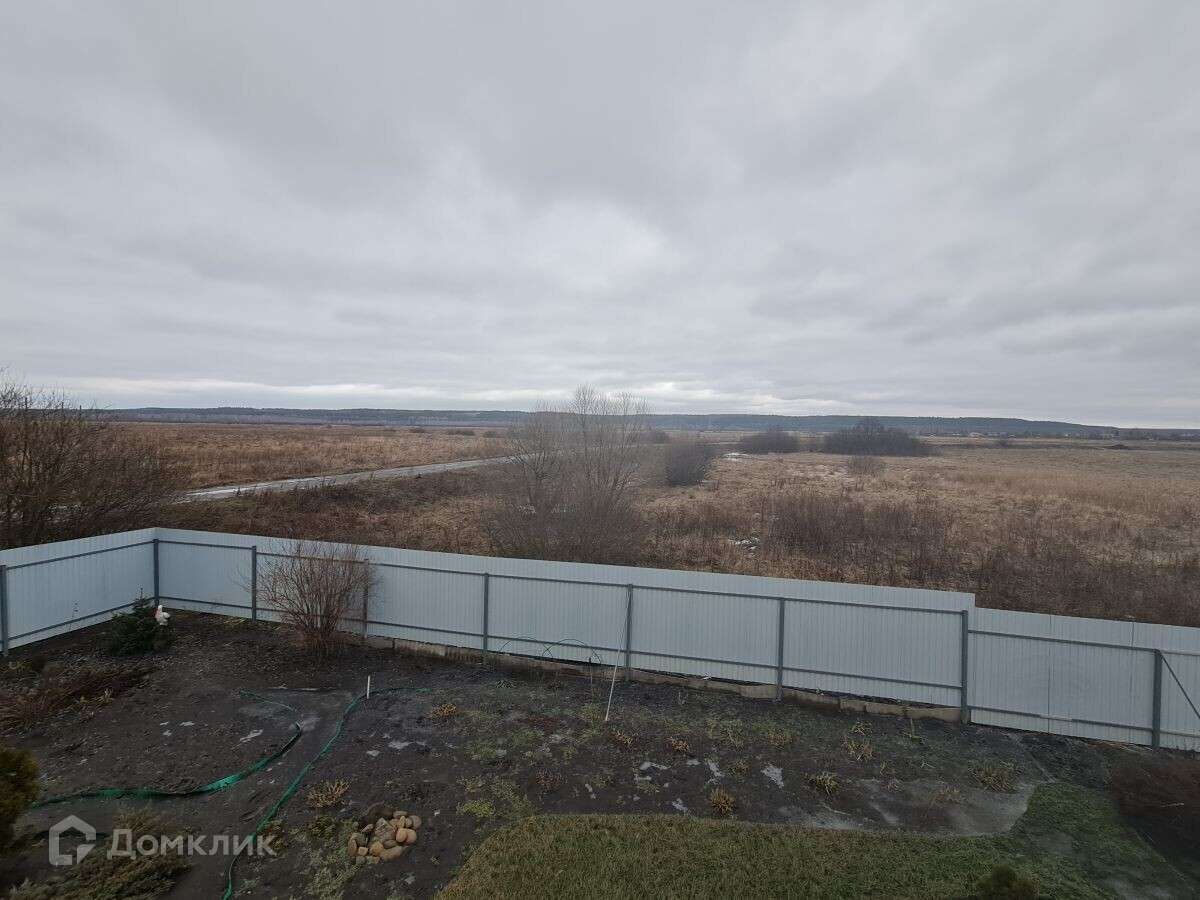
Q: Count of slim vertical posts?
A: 9